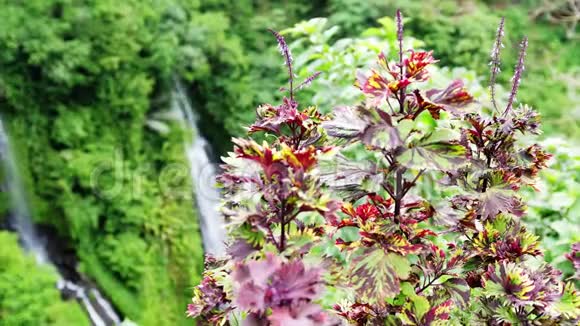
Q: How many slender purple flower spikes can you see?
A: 5